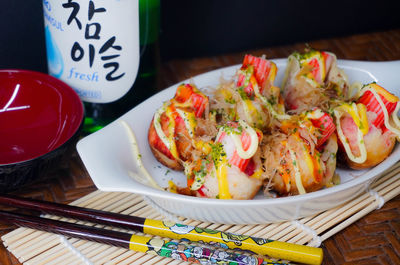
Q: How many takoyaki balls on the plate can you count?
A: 6